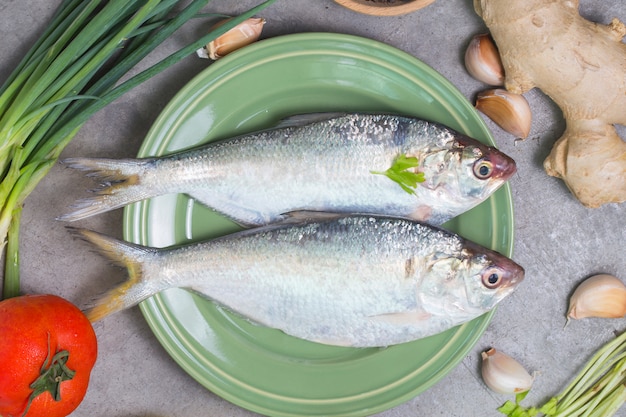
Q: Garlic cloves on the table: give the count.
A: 5